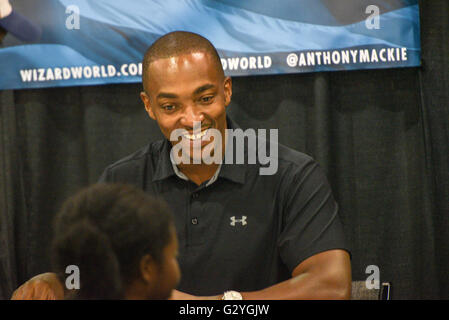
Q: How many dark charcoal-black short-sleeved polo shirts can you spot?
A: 1